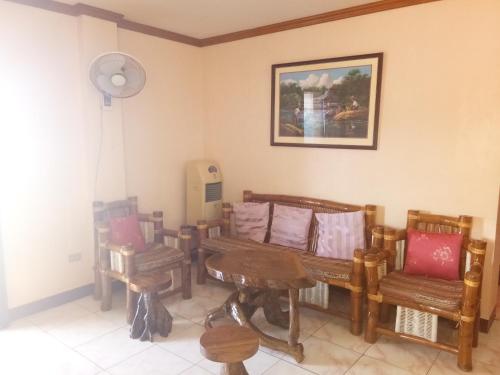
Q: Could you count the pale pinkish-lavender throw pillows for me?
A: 3